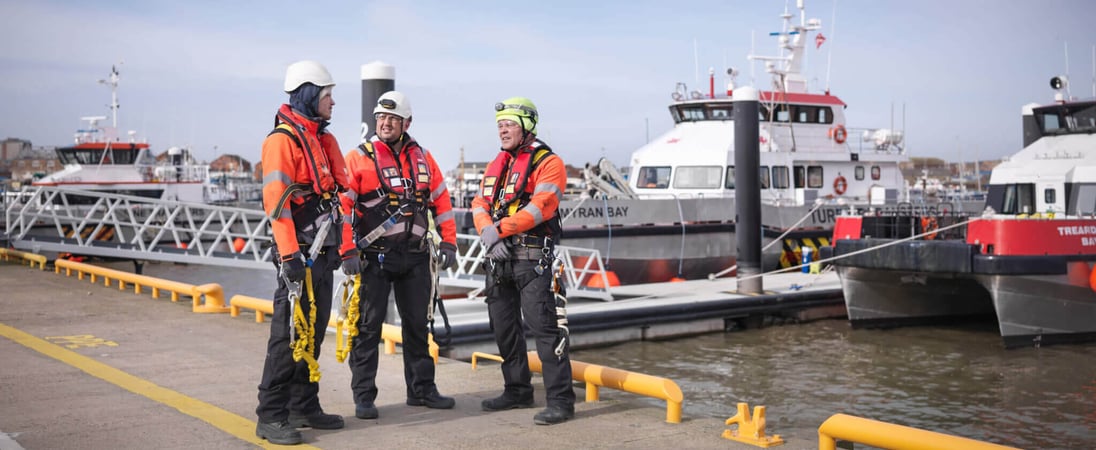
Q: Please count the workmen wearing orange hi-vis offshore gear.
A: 3